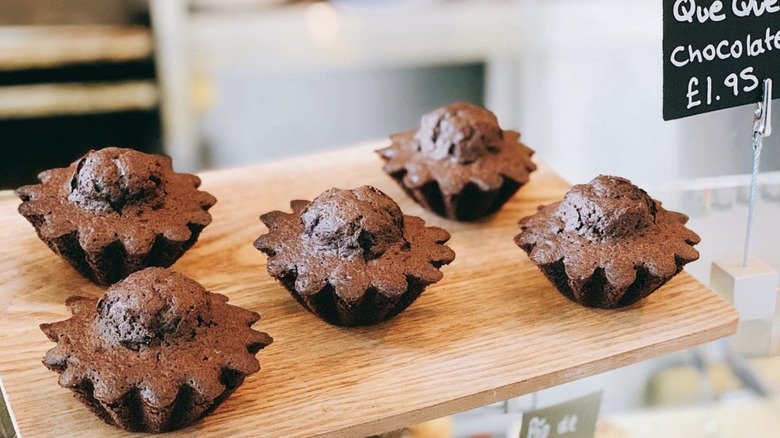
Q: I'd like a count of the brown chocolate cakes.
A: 5